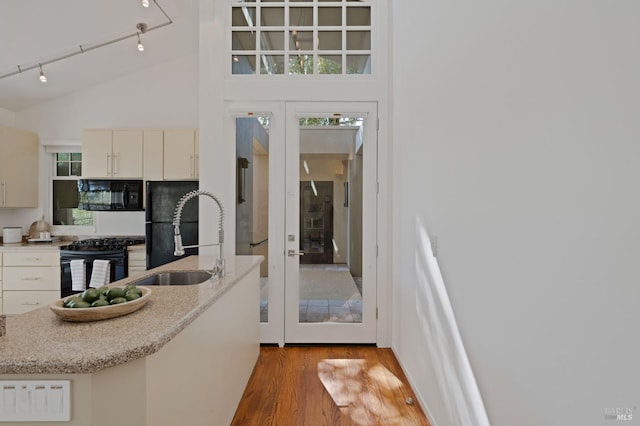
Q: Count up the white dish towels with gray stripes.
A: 2